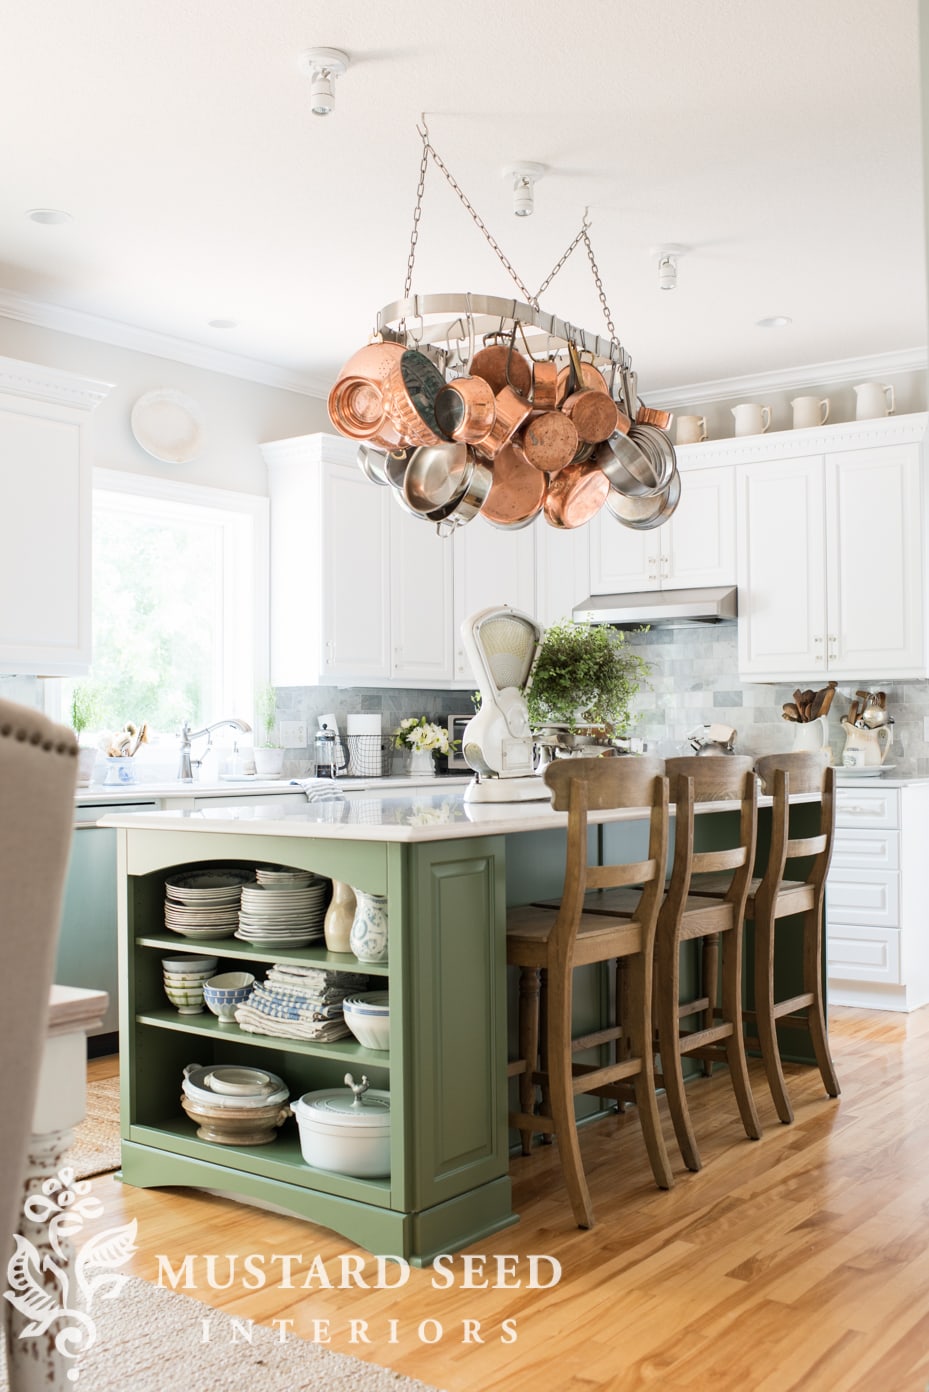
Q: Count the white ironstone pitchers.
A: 6